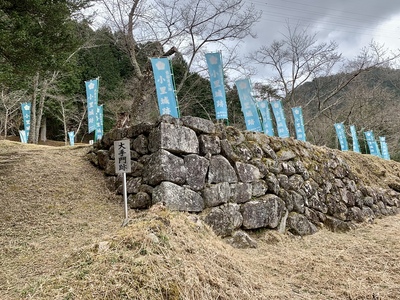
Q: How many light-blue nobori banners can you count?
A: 15